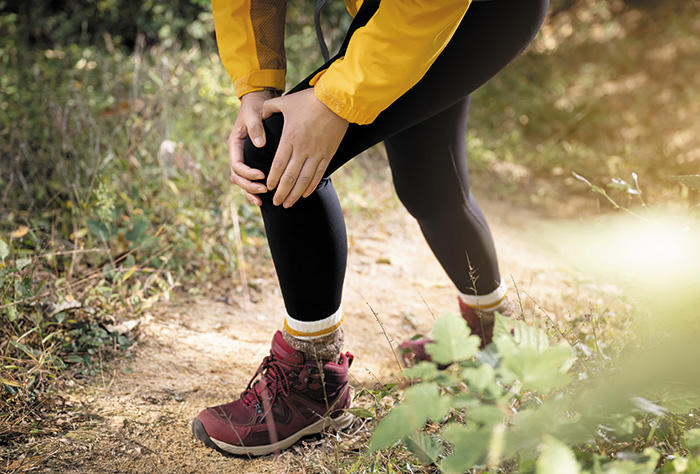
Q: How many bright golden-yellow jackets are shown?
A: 1